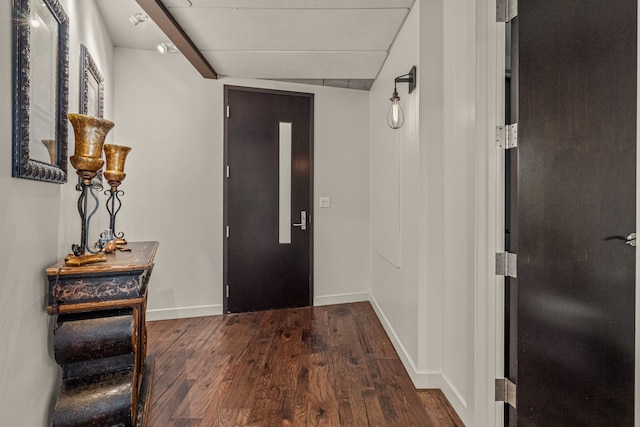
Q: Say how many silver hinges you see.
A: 8